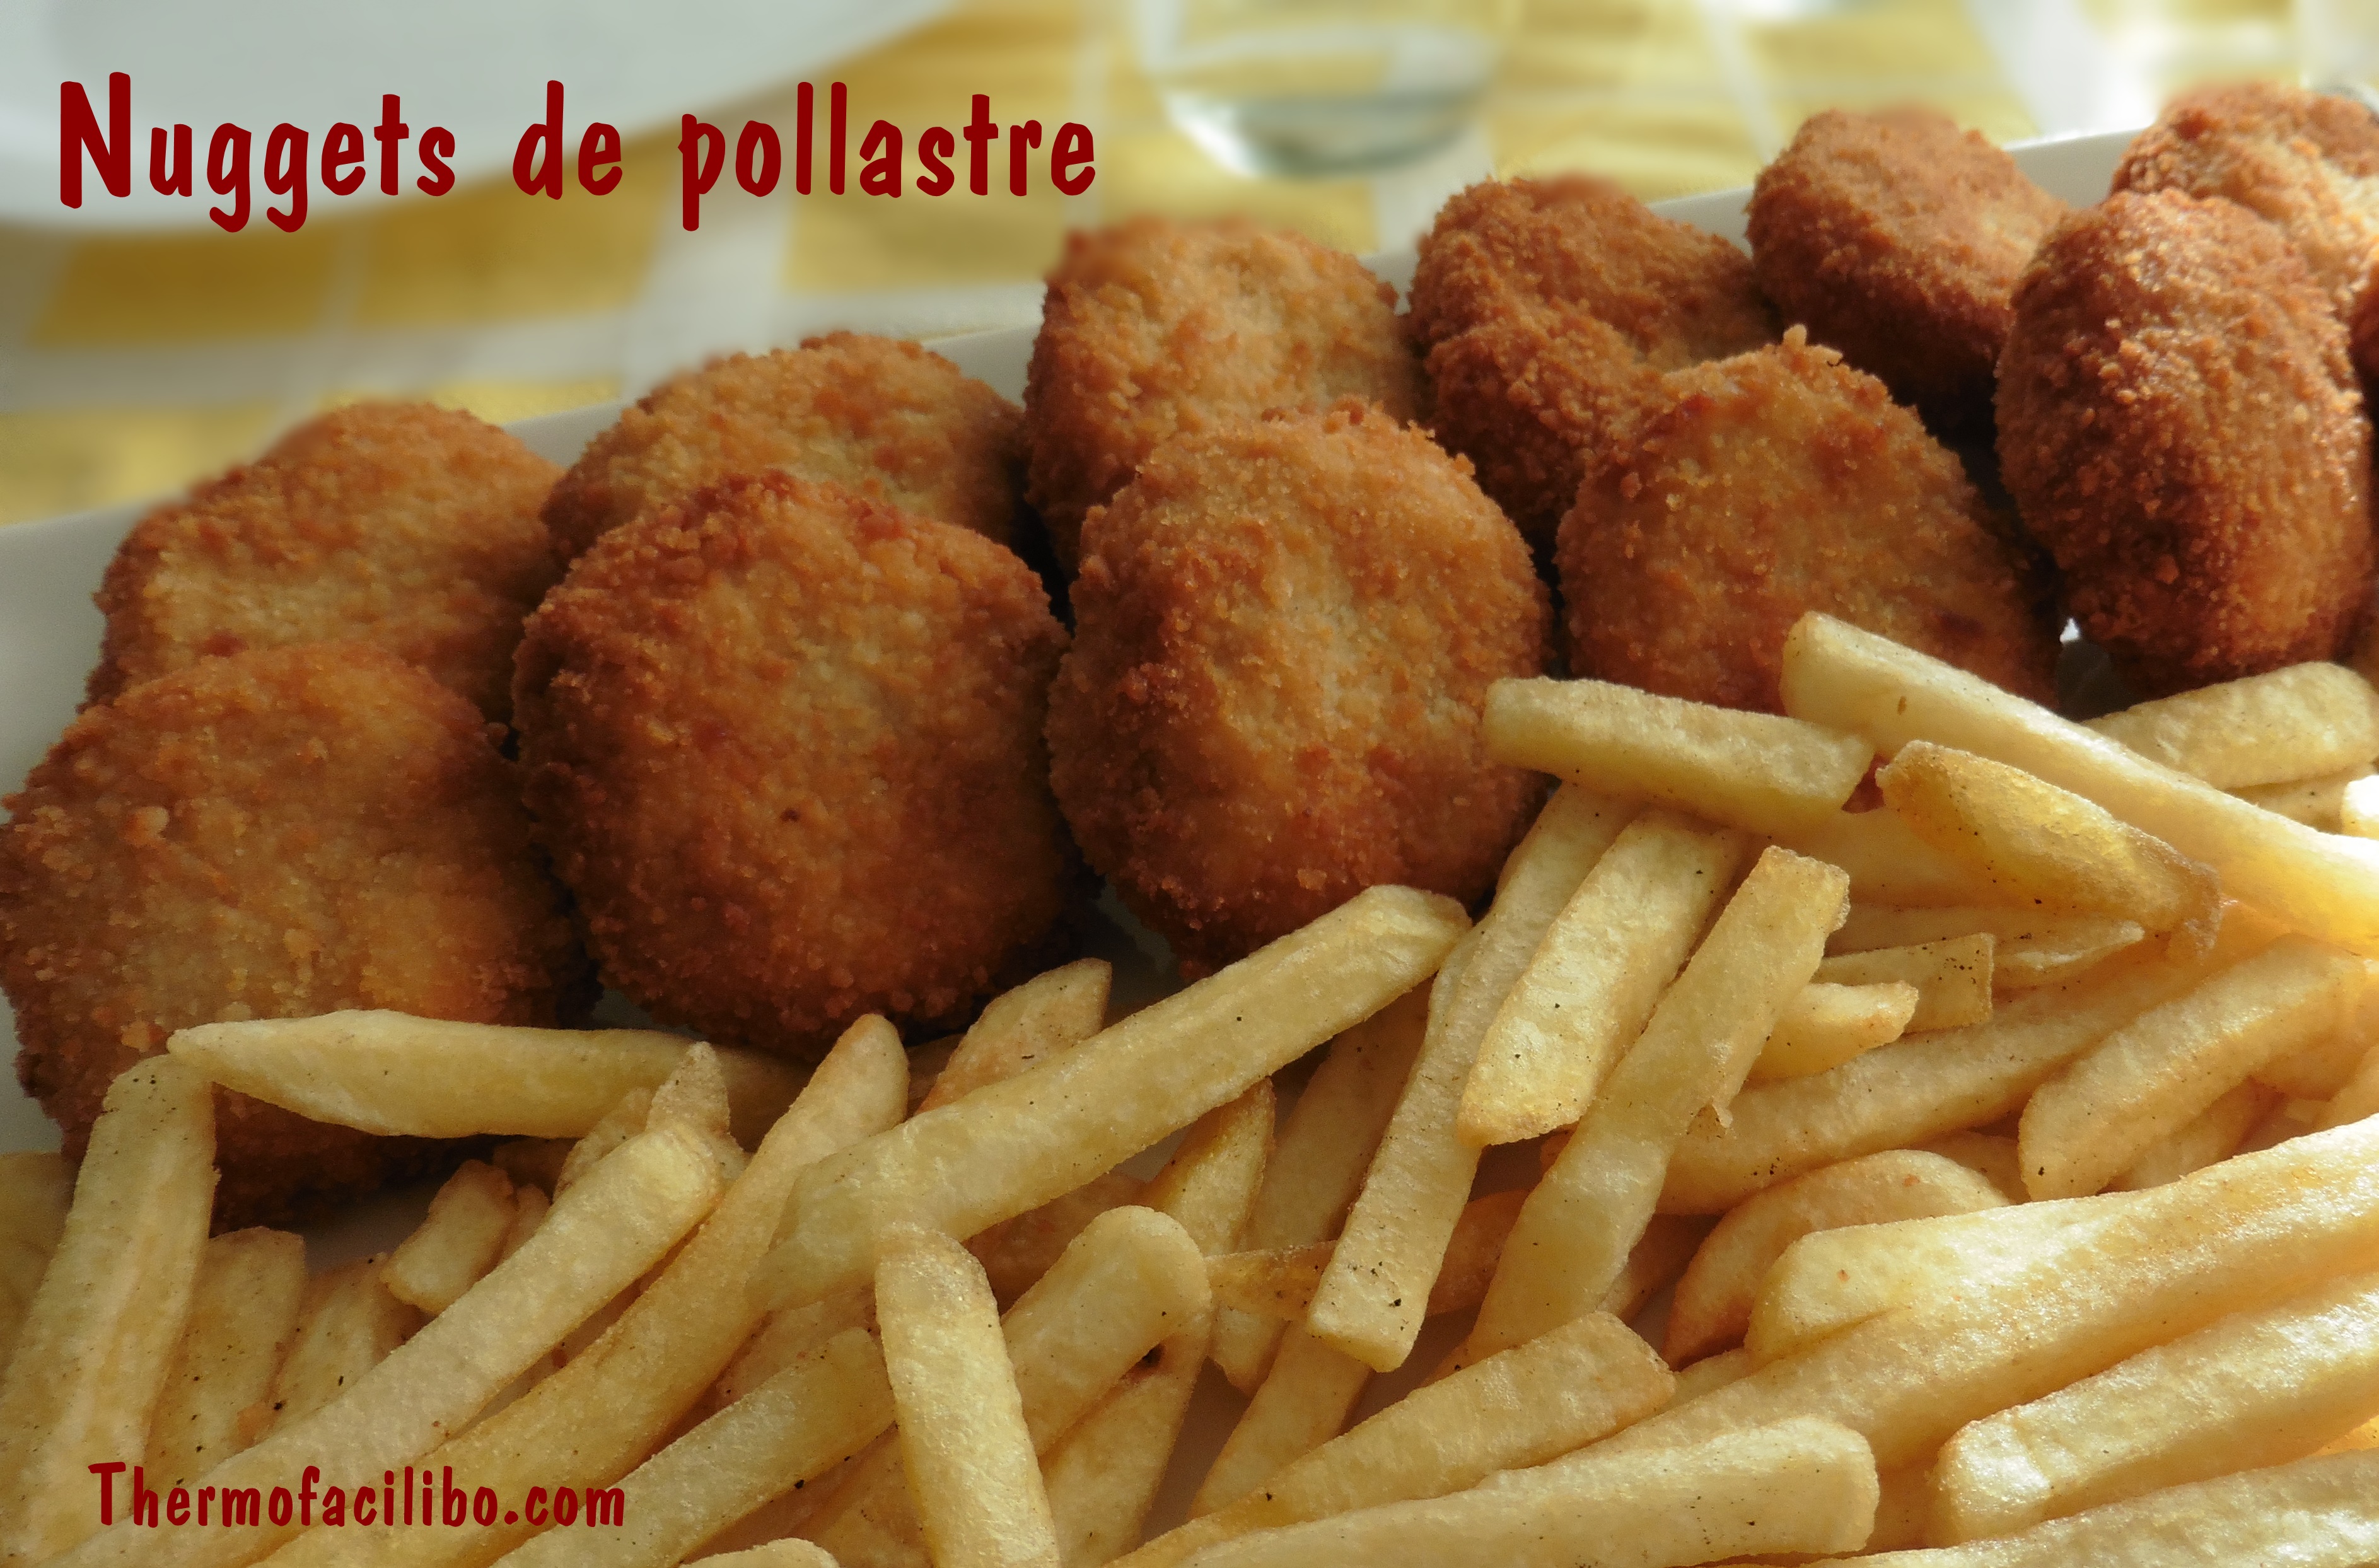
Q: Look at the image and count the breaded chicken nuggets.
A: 11